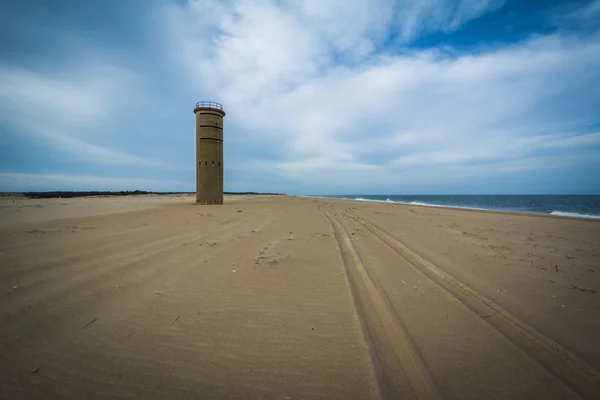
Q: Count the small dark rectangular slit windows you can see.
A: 4